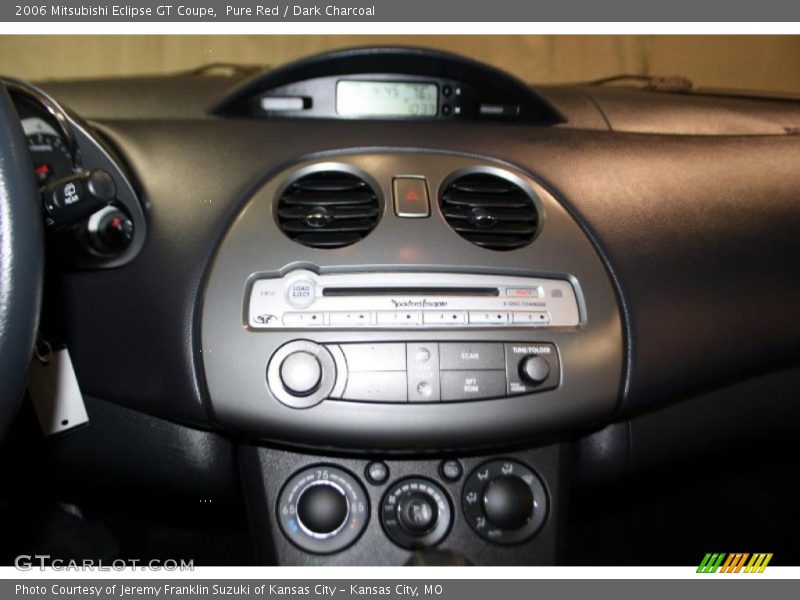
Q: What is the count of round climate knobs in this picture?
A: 3